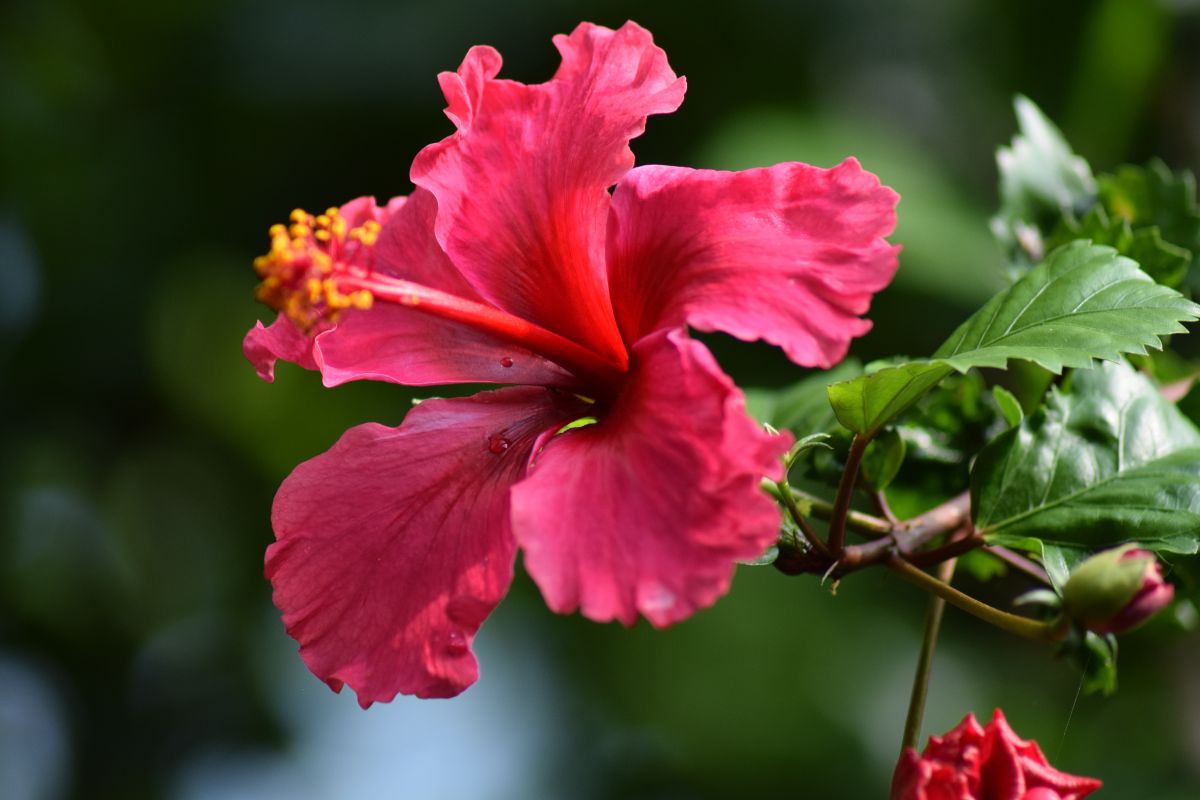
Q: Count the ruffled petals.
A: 5